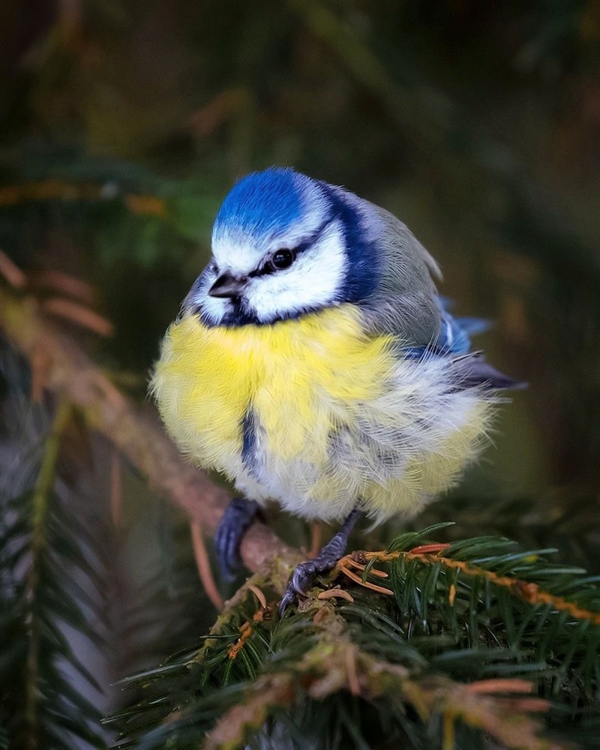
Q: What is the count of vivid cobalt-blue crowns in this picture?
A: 1